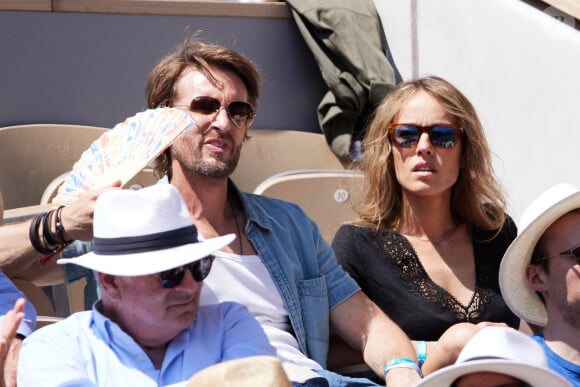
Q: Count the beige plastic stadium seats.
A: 4